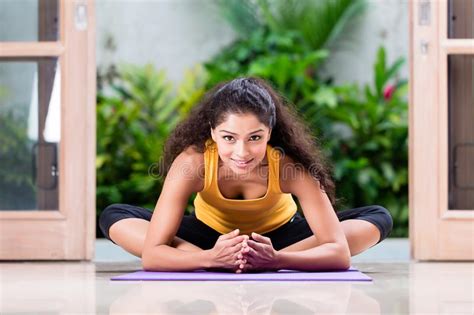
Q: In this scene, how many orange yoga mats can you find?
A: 0